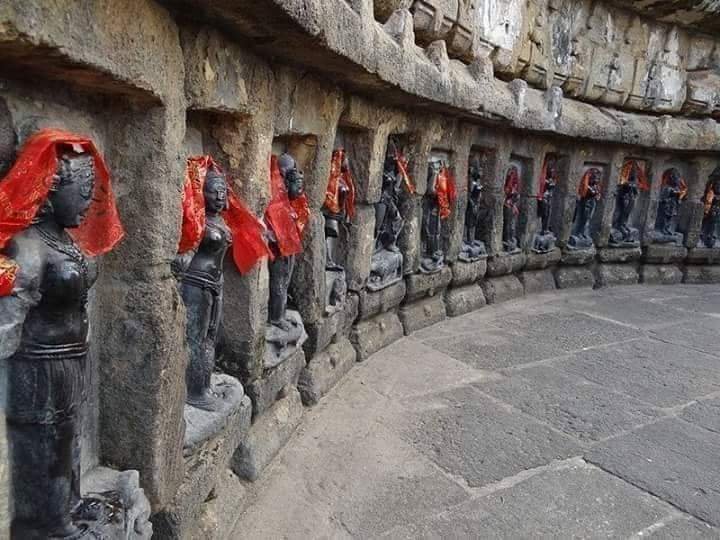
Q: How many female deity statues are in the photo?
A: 13